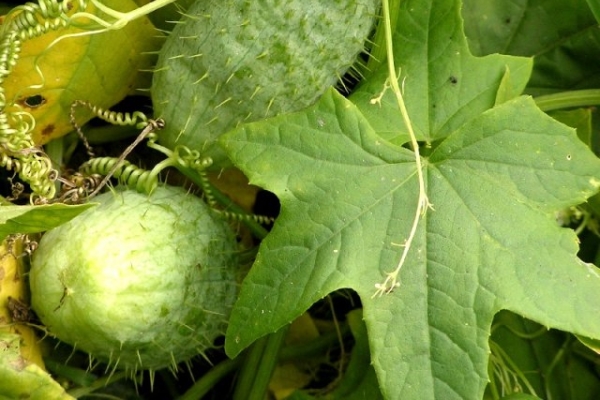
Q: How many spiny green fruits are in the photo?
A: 2